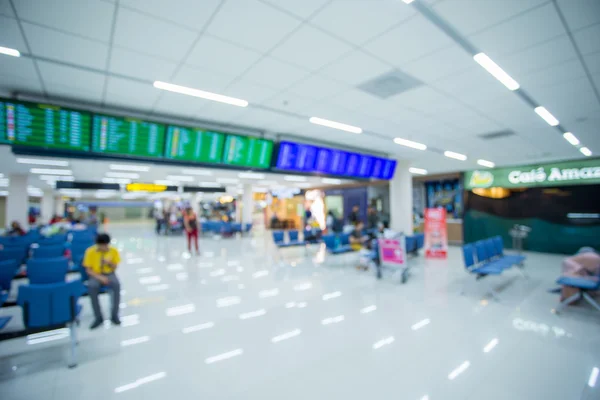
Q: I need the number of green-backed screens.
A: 4